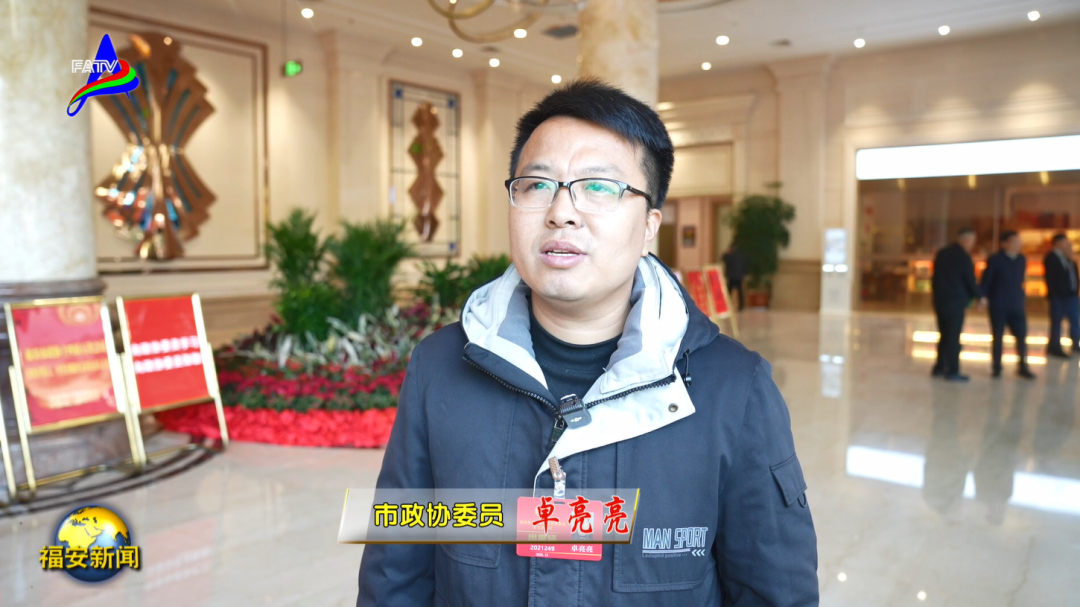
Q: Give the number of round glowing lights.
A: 11